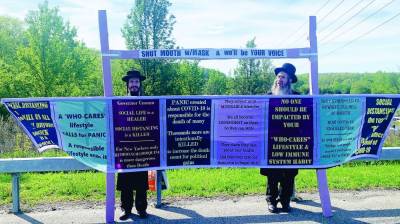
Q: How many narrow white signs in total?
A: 1